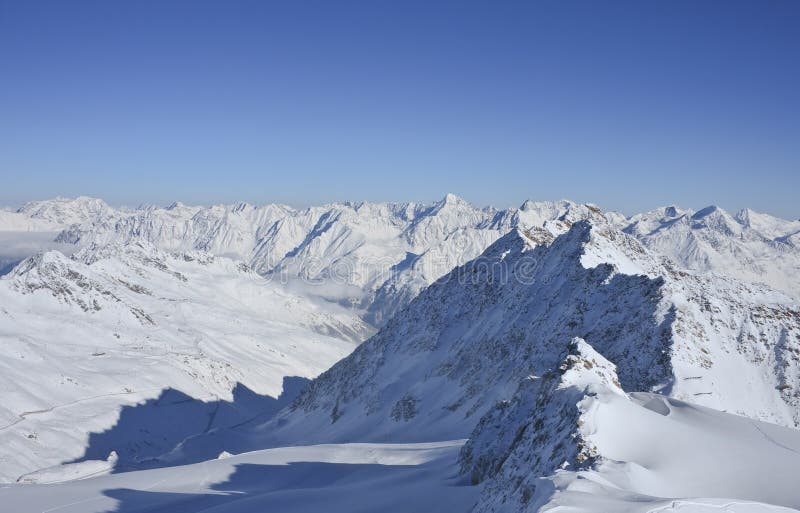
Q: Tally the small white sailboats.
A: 0